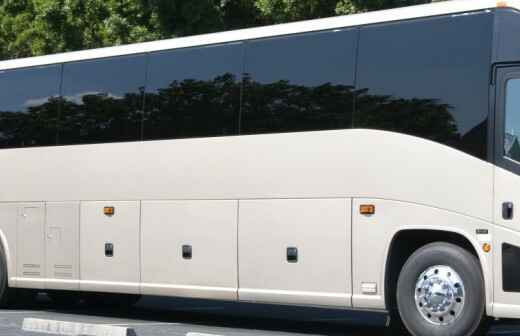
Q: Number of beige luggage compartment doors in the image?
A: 3